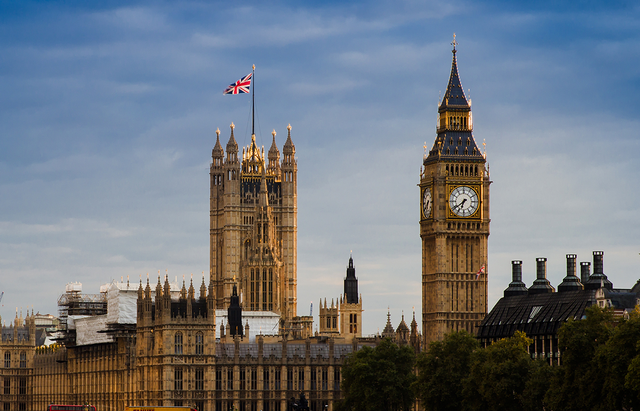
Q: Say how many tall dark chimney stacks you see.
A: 5